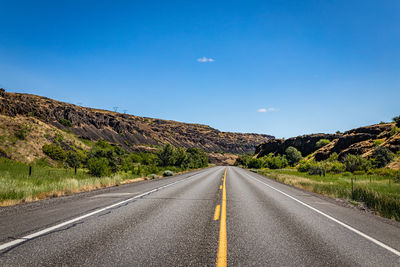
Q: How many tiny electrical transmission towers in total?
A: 3